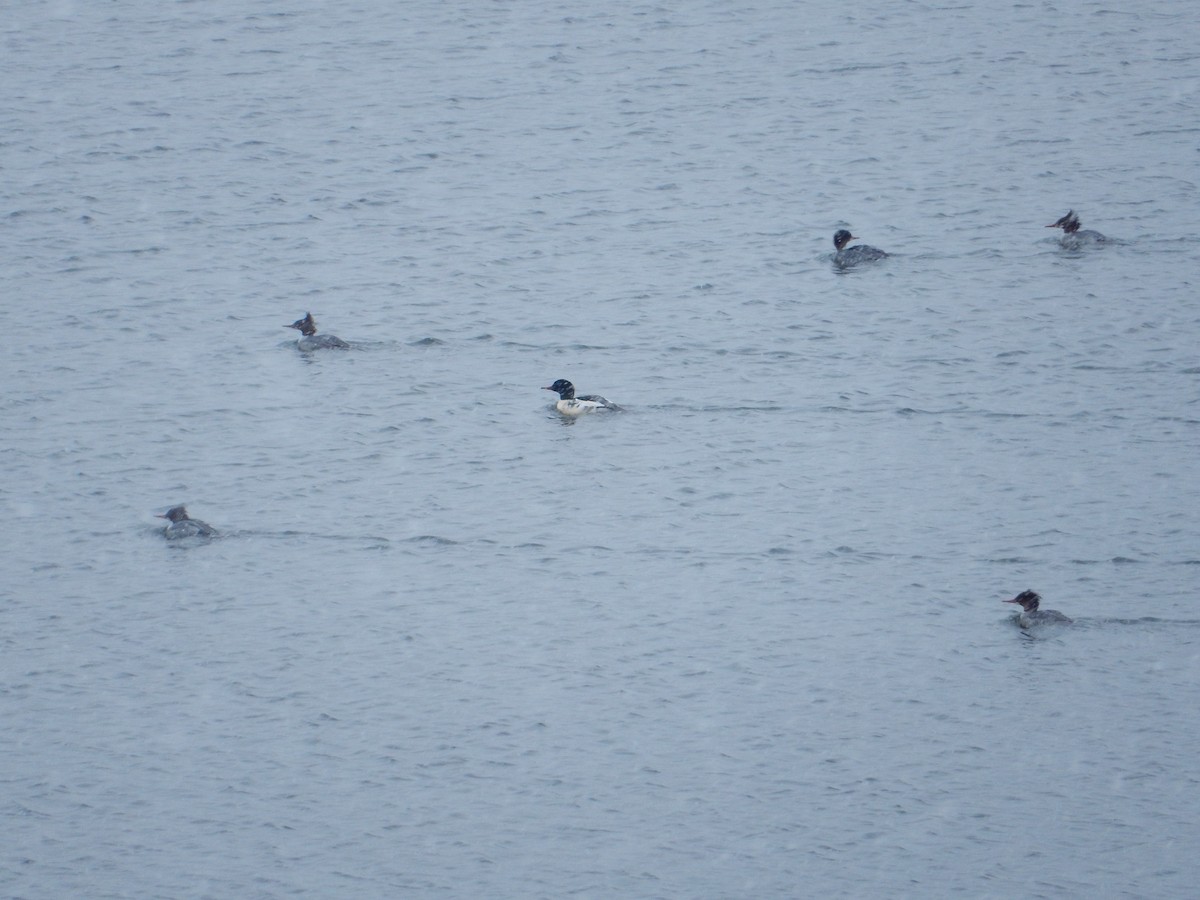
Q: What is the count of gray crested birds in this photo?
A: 5